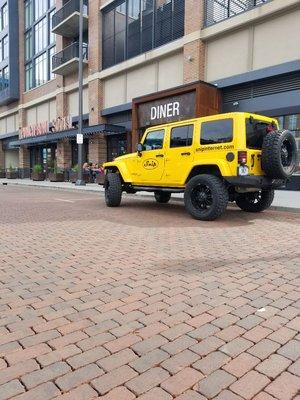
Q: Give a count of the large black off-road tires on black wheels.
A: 5